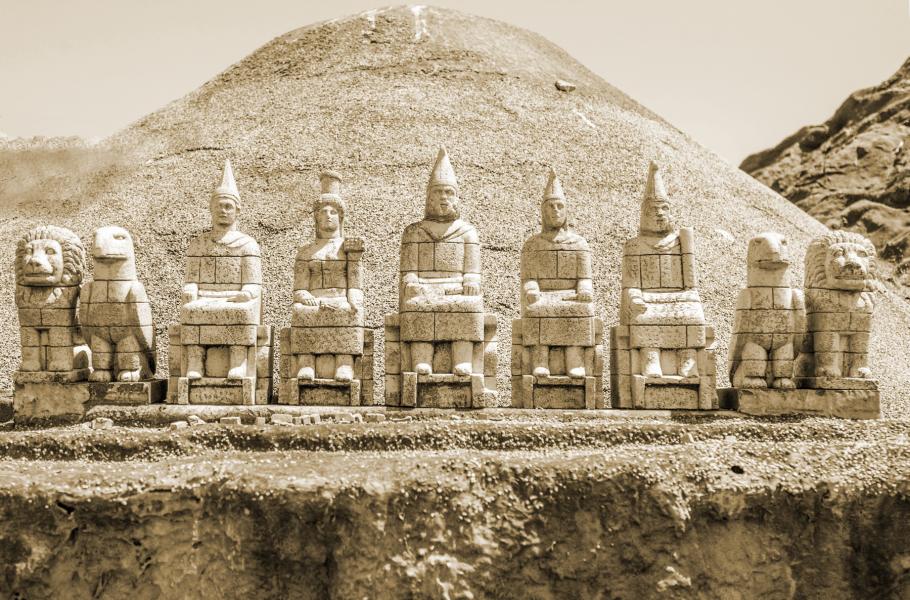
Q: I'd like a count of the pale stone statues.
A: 9